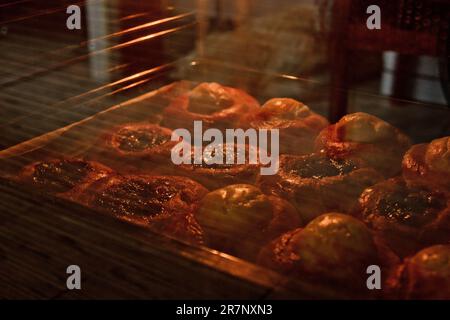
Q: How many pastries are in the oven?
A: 13